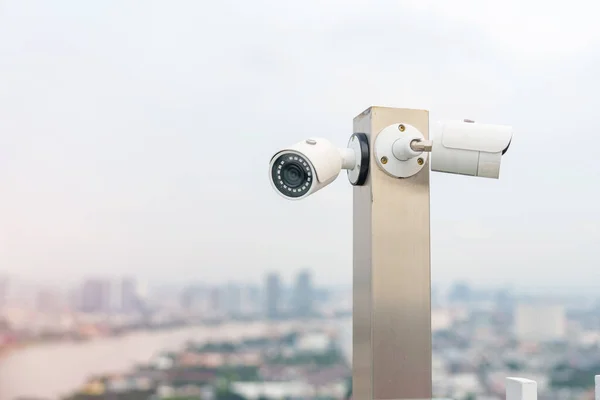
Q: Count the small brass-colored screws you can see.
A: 3